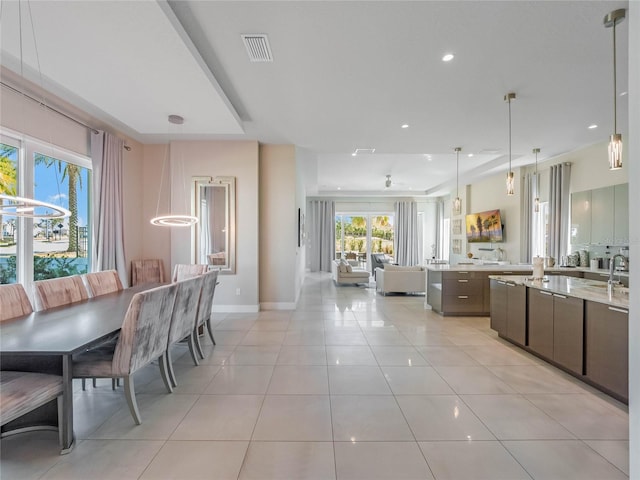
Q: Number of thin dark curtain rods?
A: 1